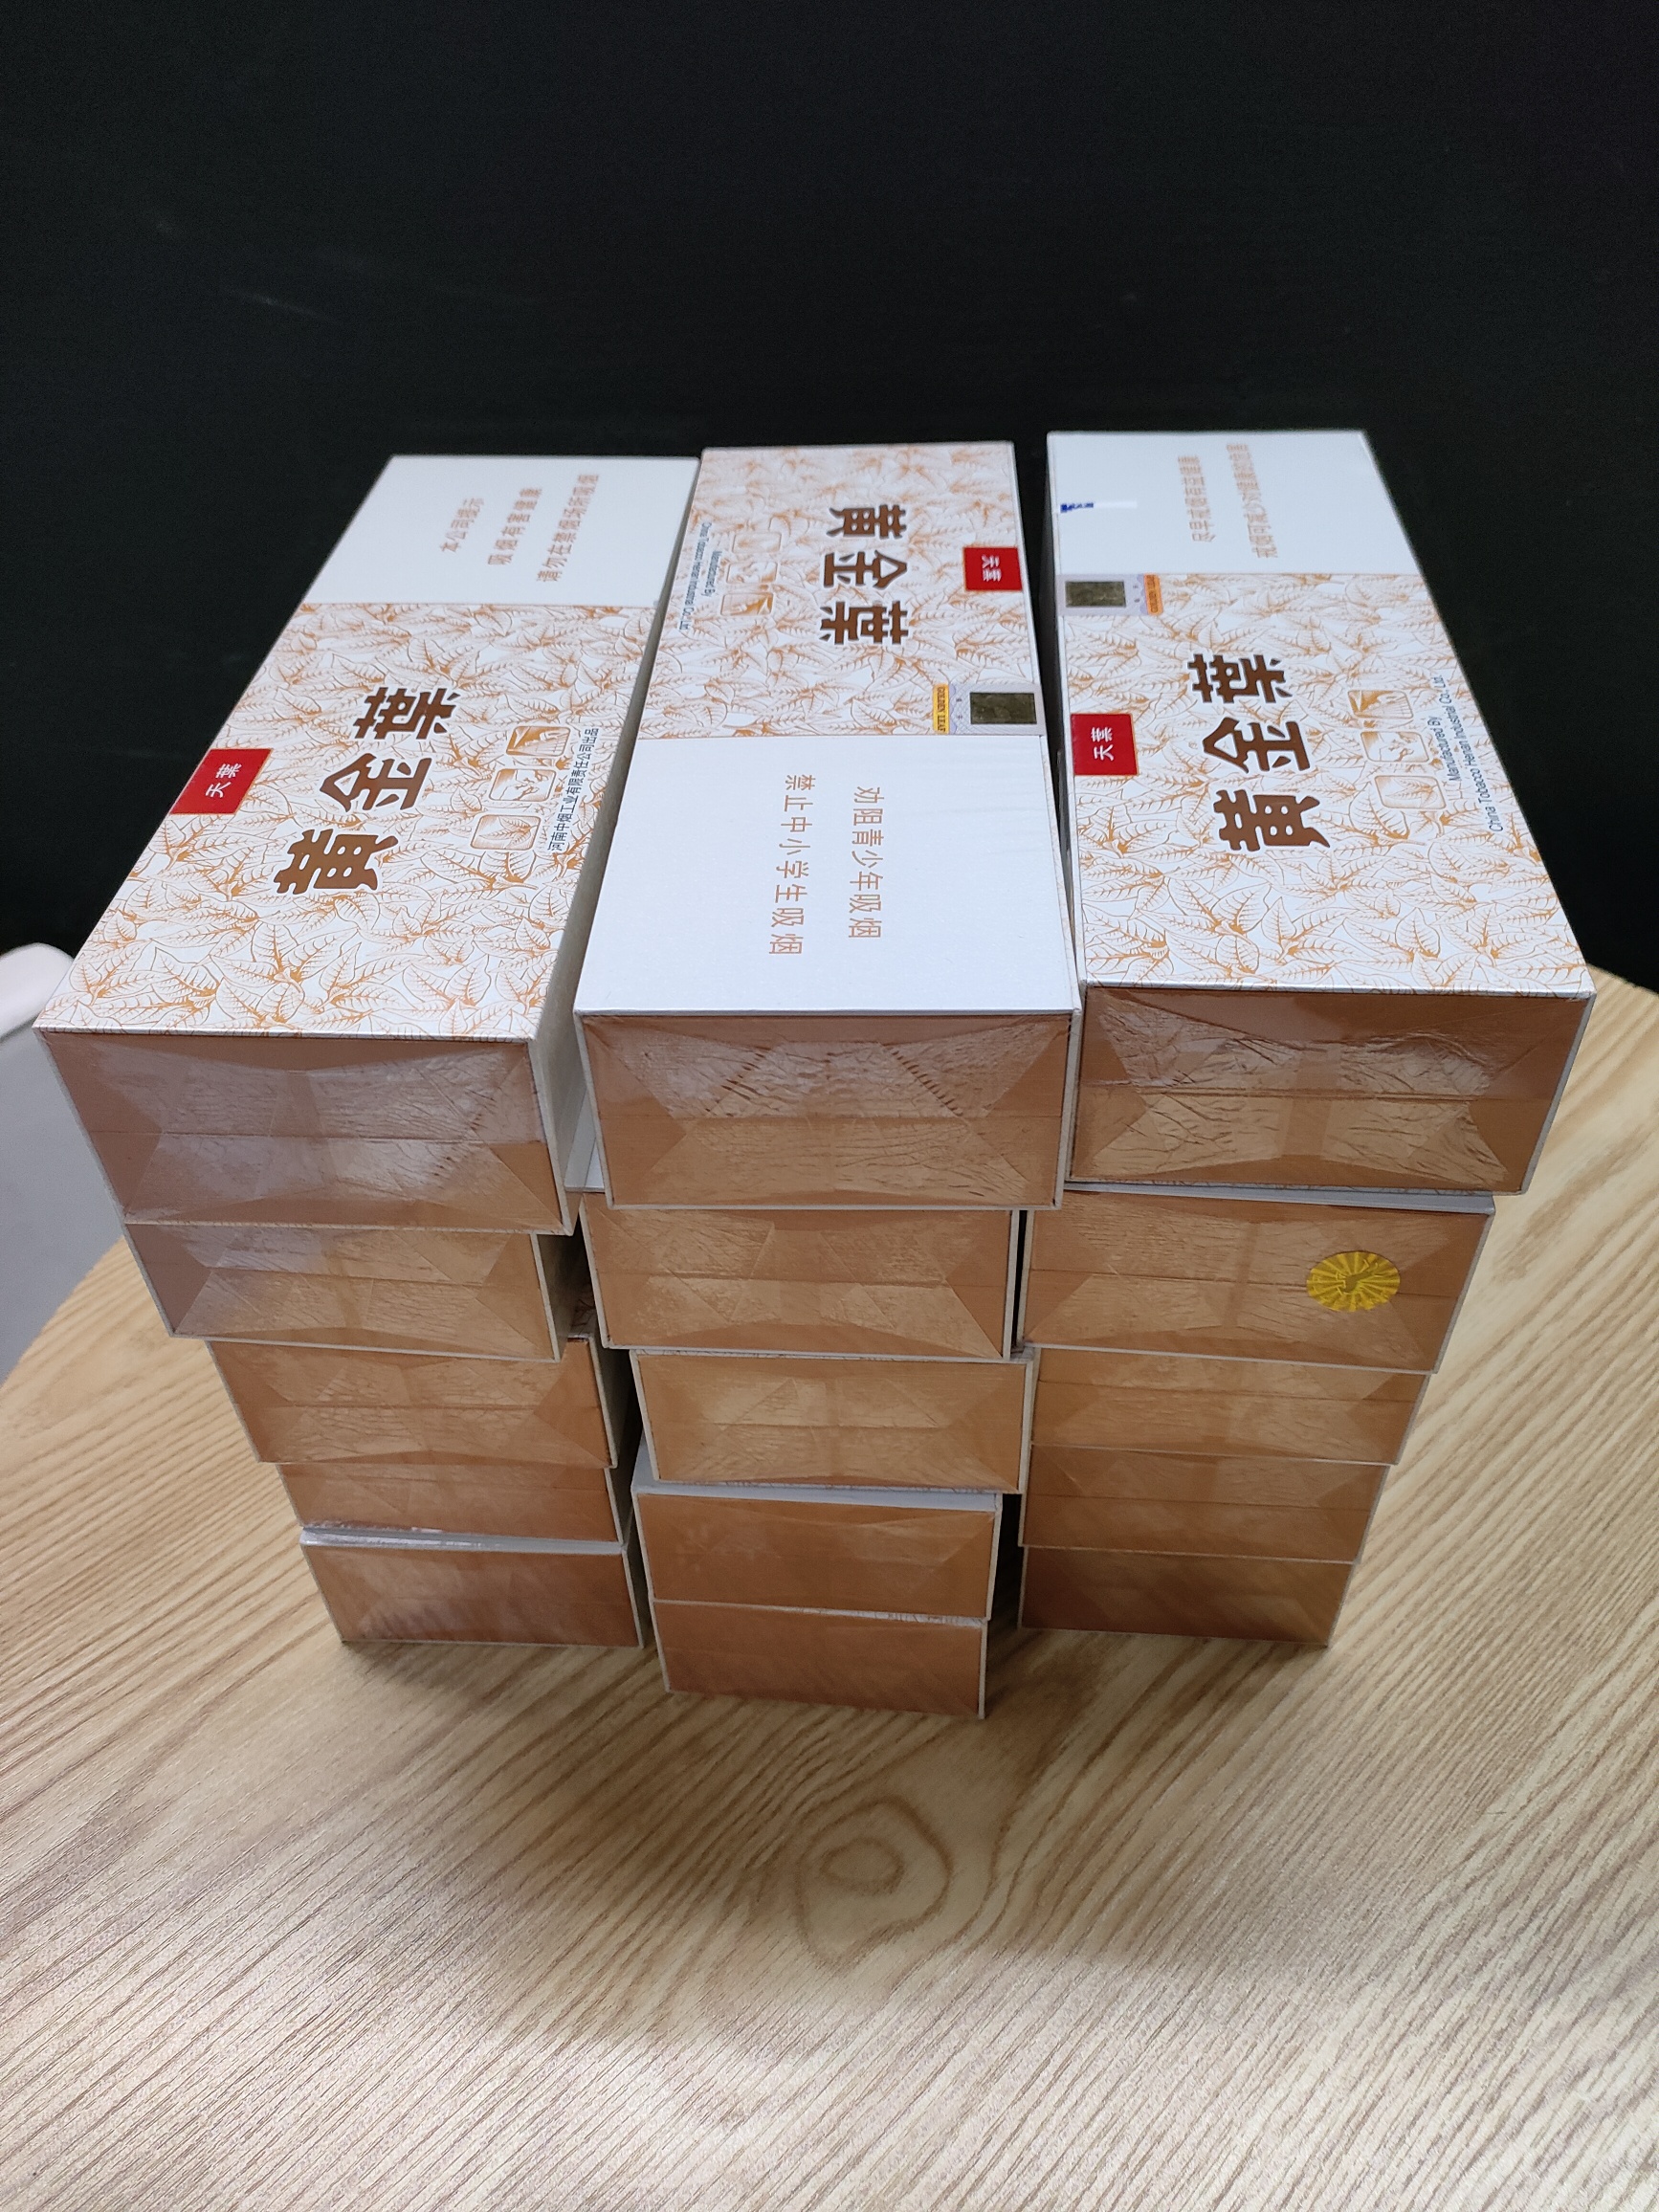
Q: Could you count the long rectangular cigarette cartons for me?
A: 15